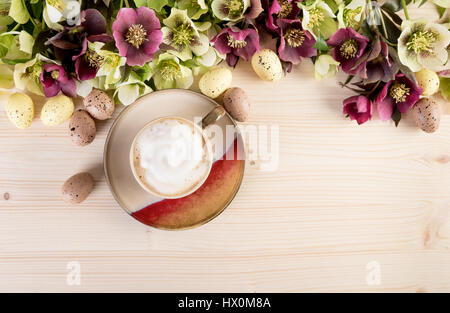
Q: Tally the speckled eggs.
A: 10